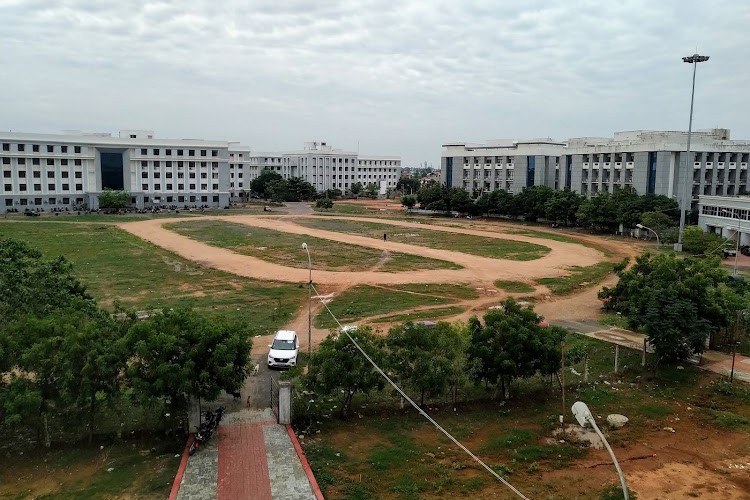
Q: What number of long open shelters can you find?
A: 0